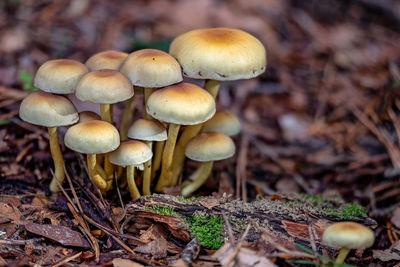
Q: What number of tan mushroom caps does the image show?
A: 14